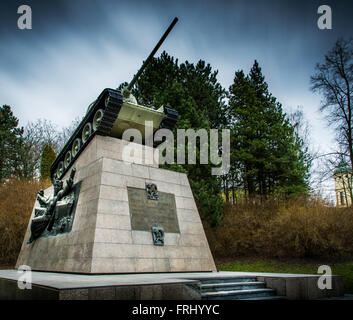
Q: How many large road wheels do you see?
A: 5